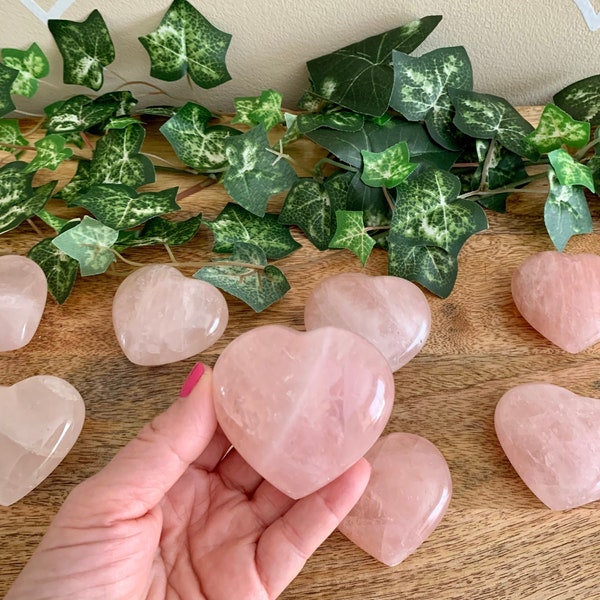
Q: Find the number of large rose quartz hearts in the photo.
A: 8